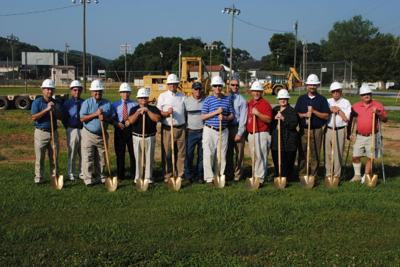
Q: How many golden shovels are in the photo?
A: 10